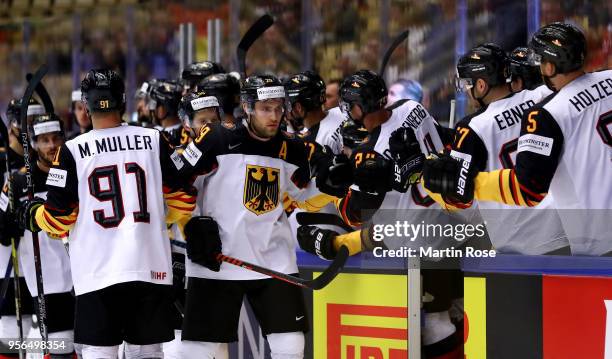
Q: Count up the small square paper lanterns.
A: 0